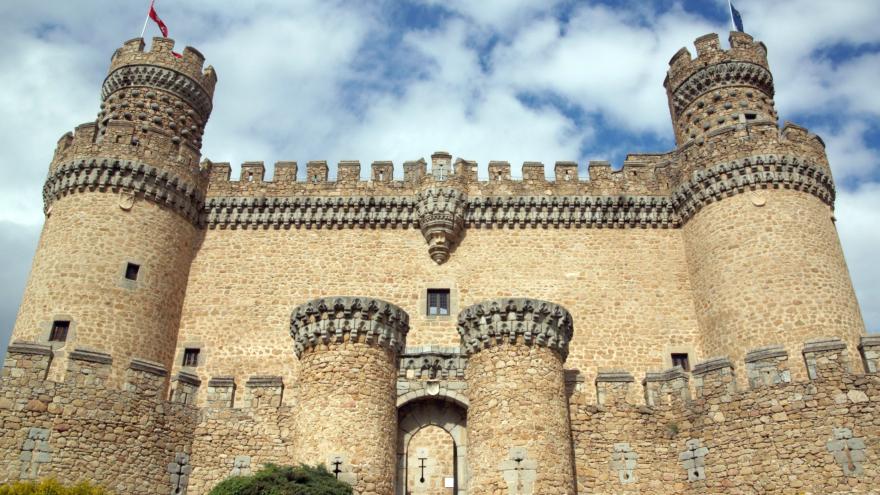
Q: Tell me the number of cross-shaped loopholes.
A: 9